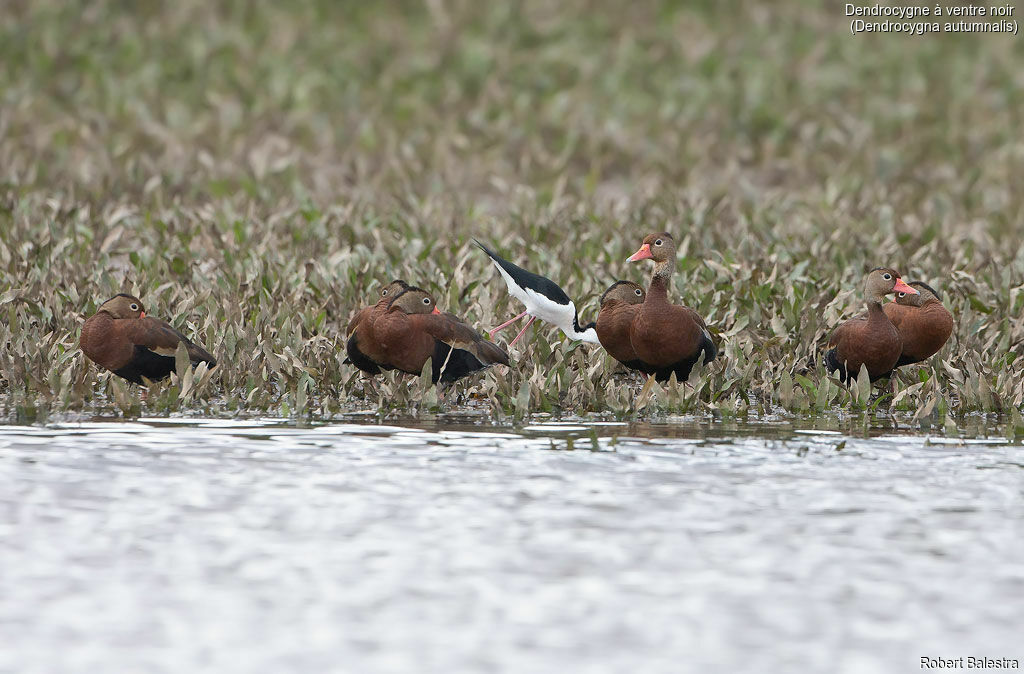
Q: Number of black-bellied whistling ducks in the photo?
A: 7